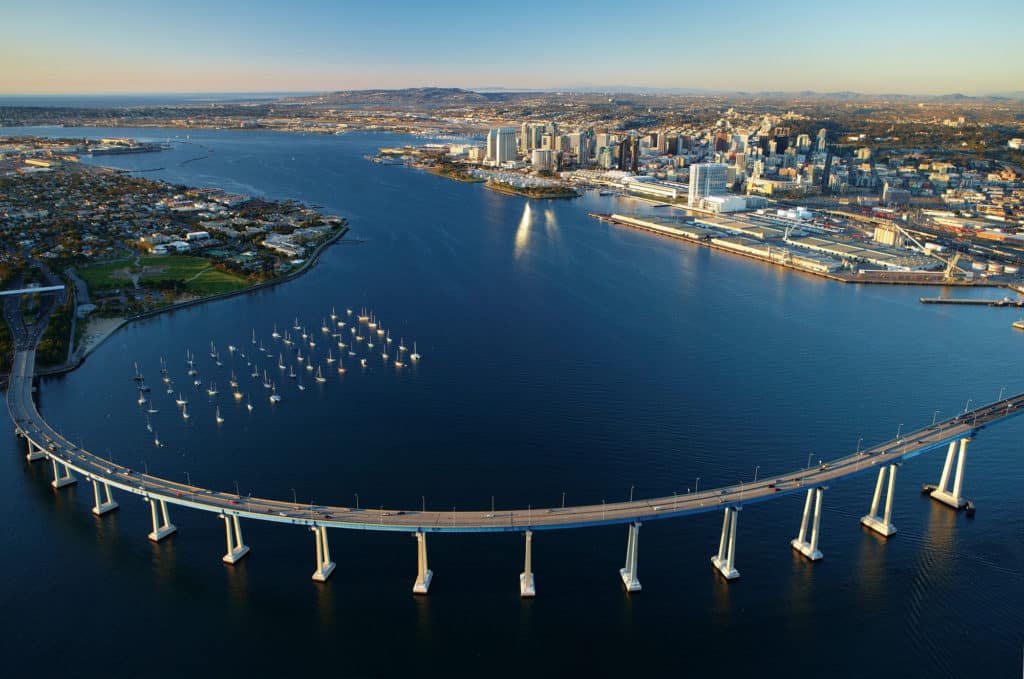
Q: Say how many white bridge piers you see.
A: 13